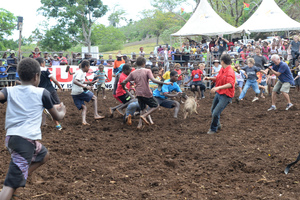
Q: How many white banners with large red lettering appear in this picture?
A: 1